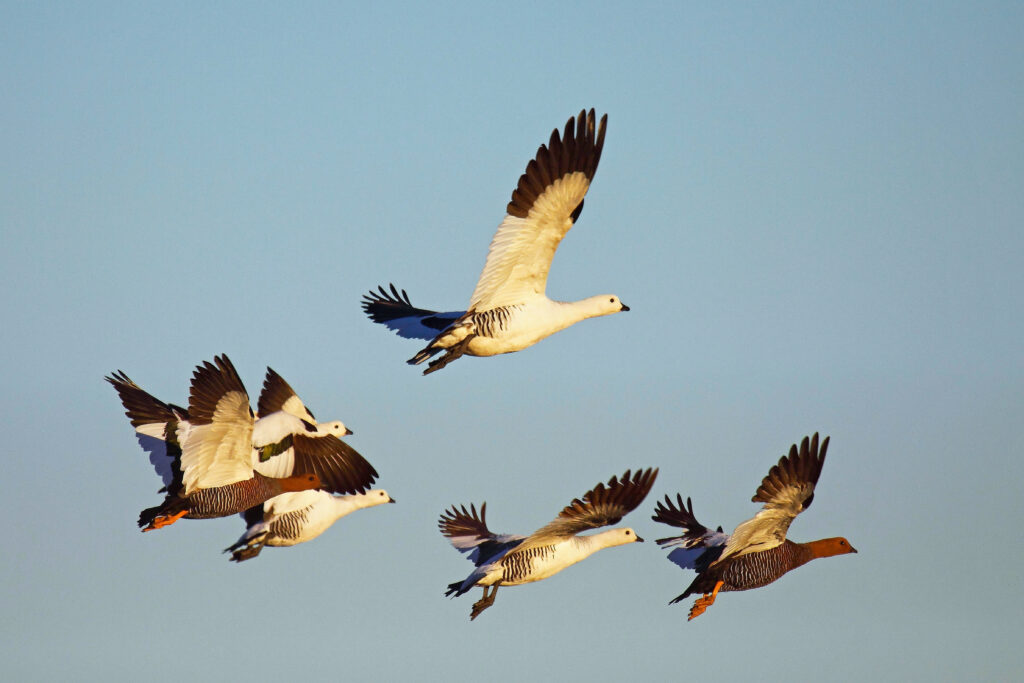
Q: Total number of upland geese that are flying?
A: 6